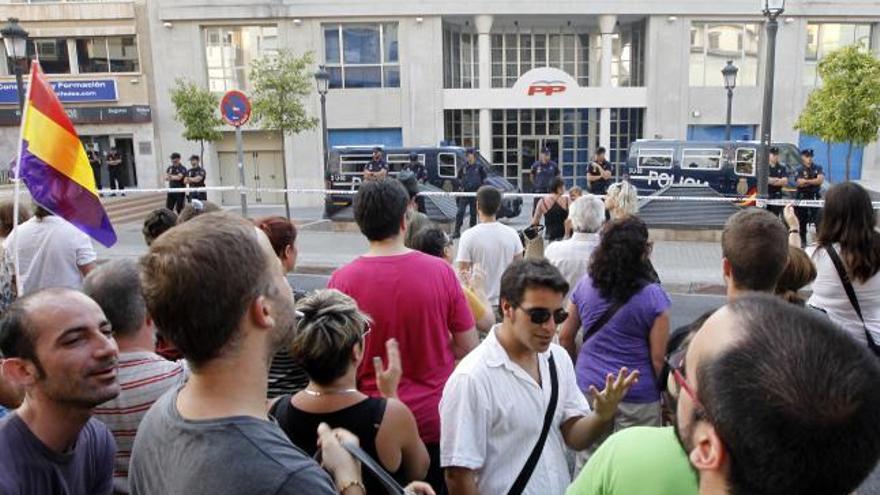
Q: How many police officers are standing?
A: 11